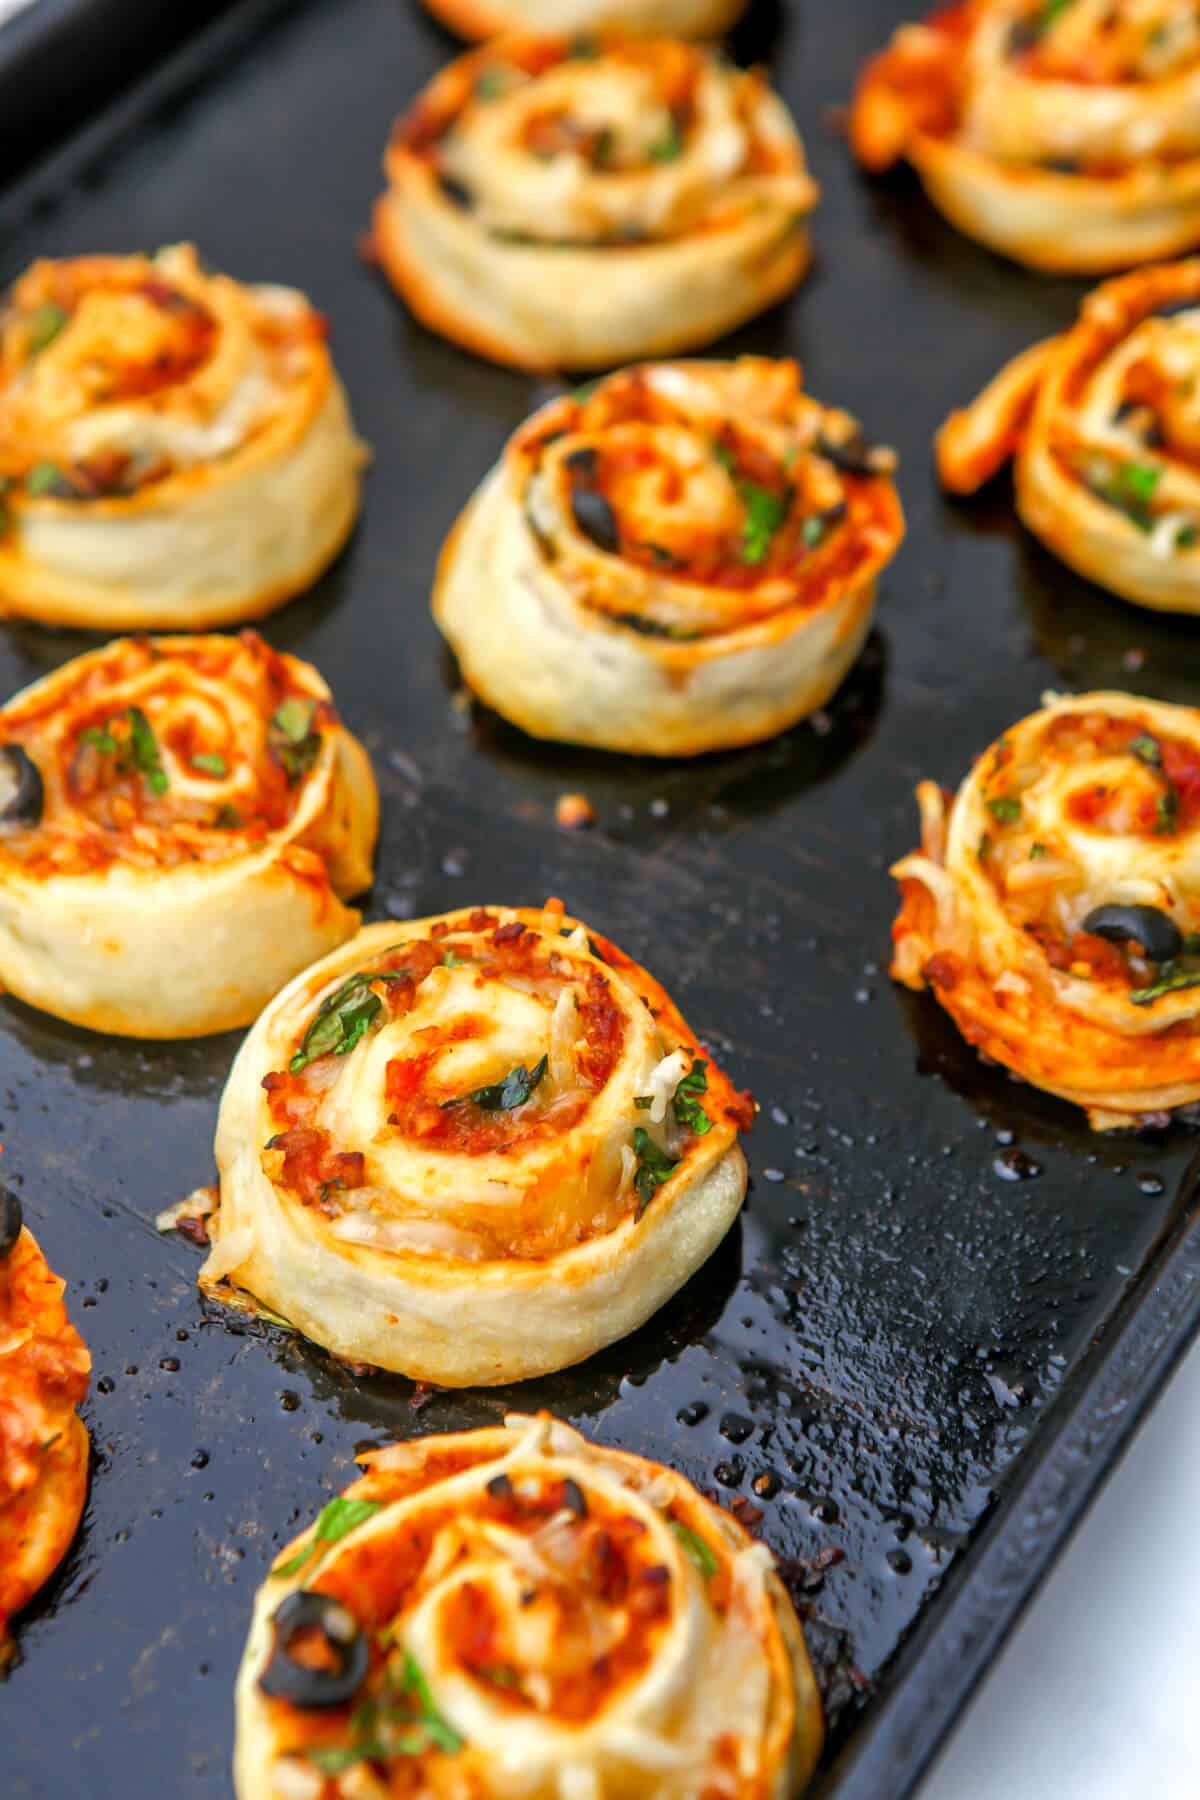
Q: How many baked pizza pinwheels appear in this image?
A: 11